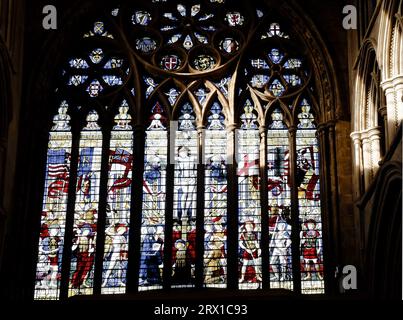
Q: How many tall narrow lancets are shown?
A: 9